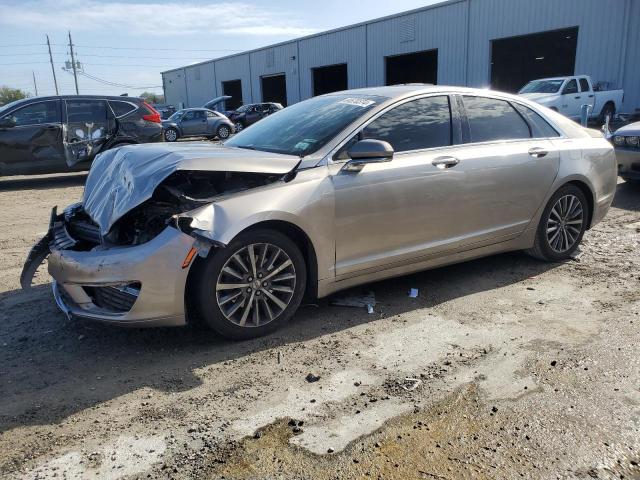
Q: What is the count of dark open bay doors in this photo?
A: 5